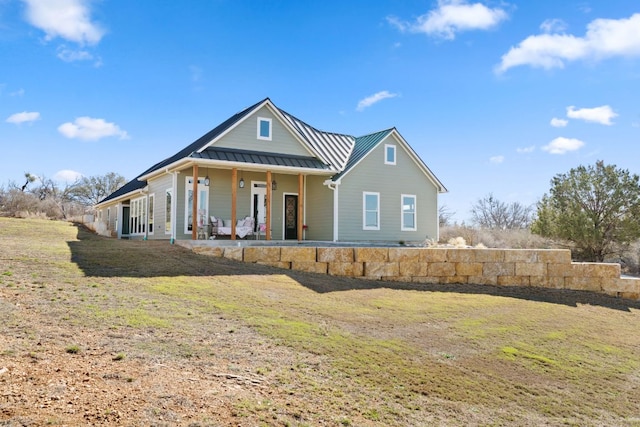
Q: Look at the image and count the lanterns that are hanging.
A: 3